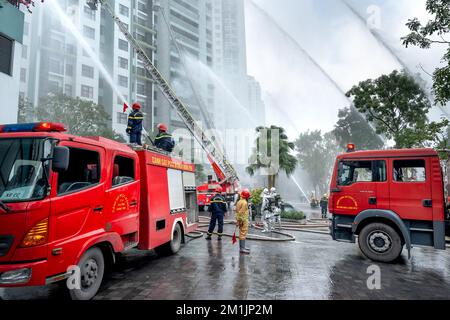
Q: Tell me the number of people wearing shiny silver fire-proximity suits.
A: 2